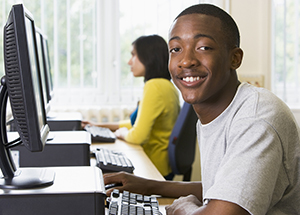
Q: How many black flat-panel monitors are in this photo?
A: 3